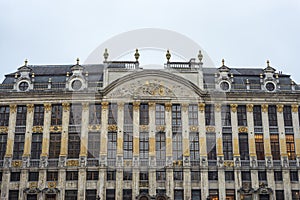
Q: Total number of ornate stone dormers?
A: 4